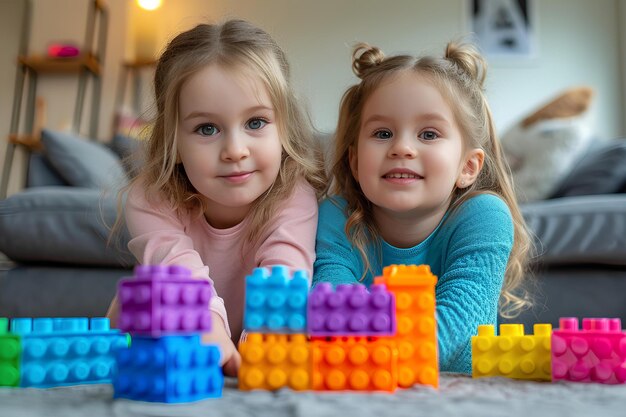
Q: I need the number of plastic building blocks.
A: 11